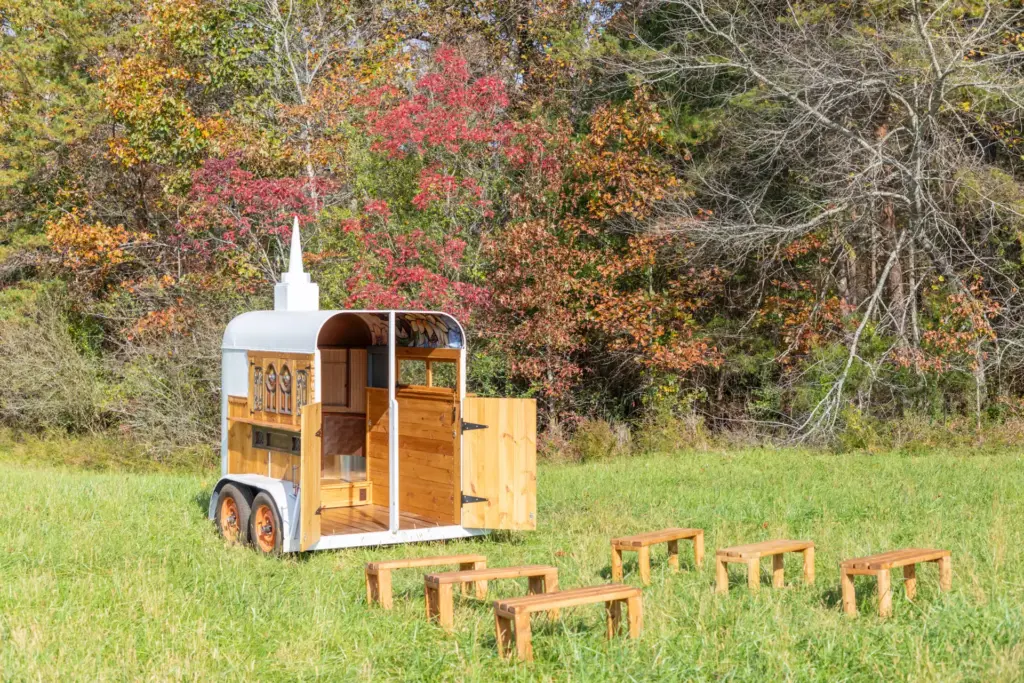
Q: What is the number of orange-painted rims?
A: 2